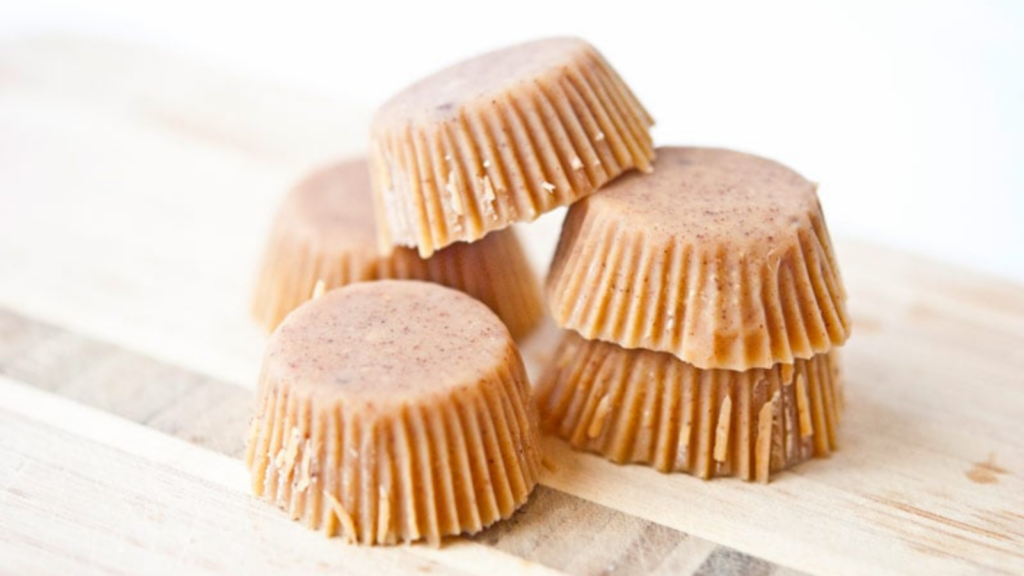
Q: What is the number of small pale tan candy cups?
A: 5